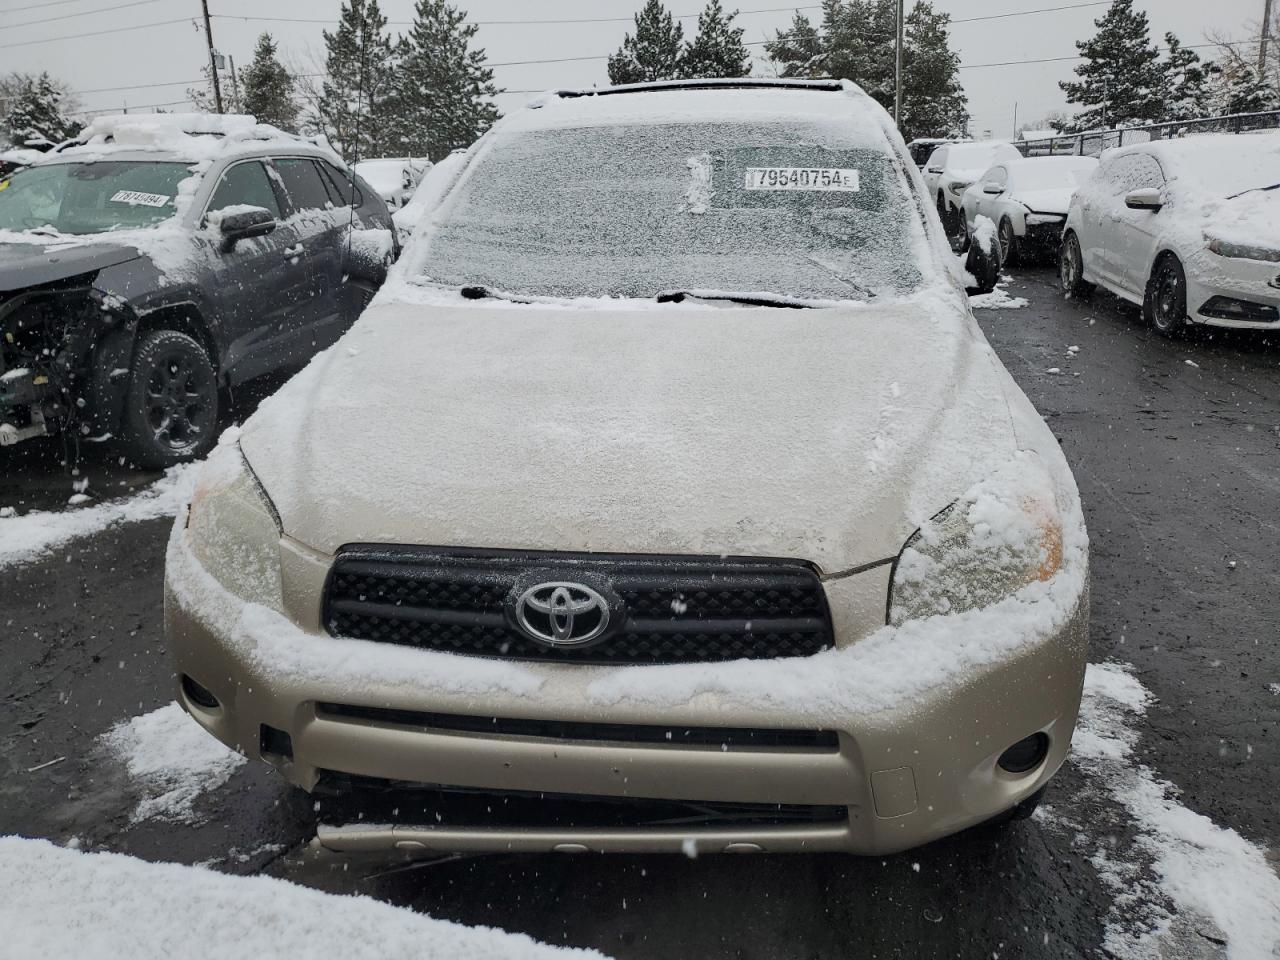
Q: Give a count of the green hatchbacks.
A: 0